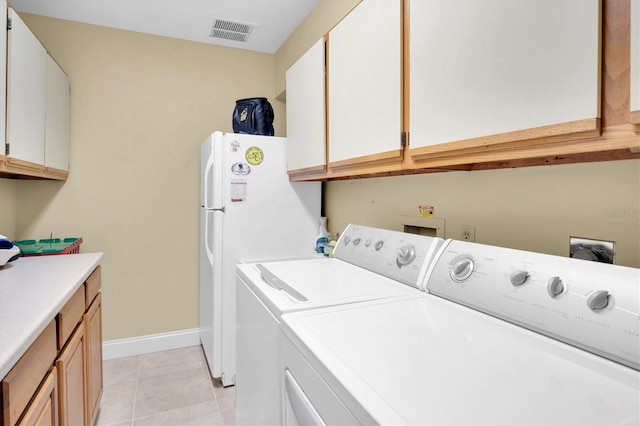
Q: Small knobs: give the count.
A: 7